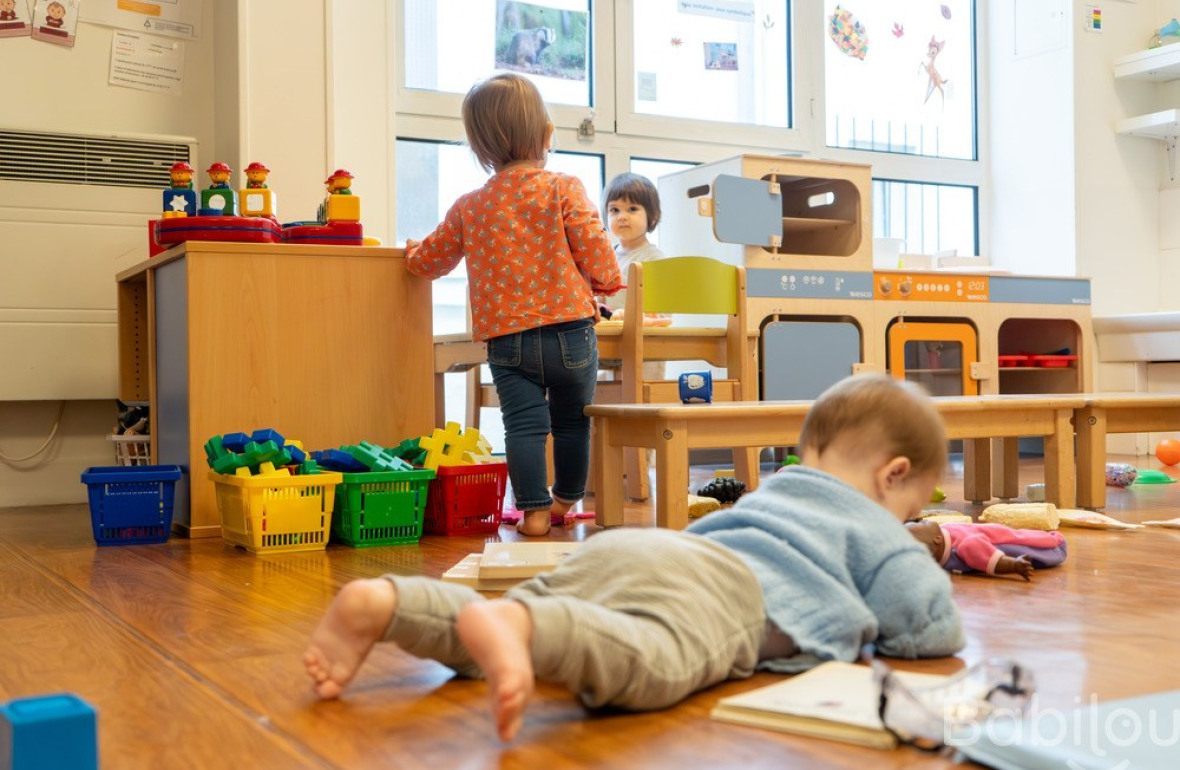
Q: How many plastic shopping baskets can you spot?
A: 4